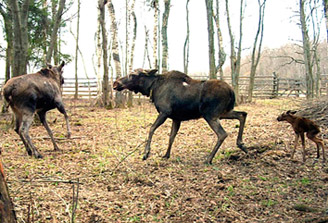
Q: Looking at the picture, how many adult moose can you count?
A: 2